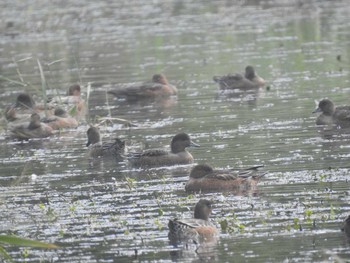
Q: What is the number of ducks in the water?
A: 12